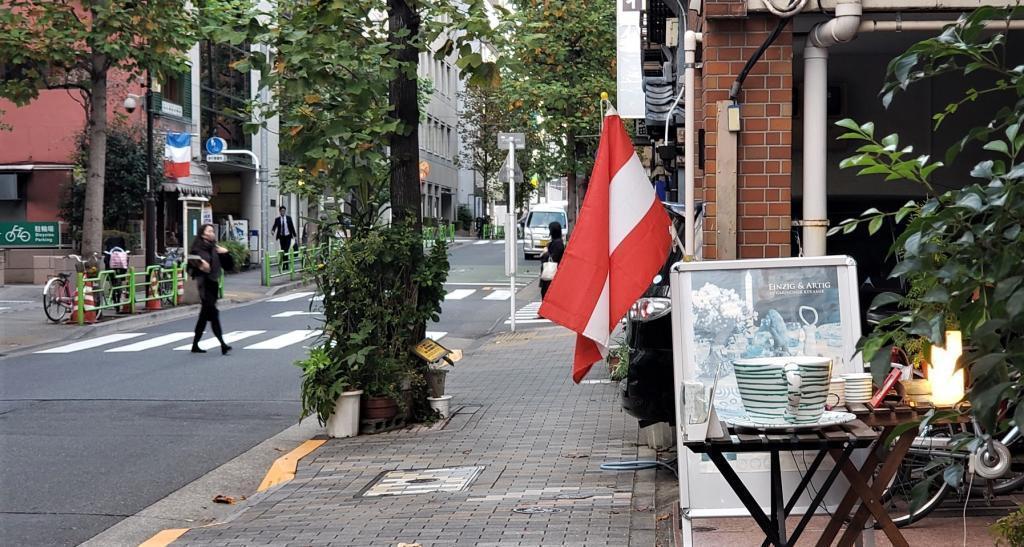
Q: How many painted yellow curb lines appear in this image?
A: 2